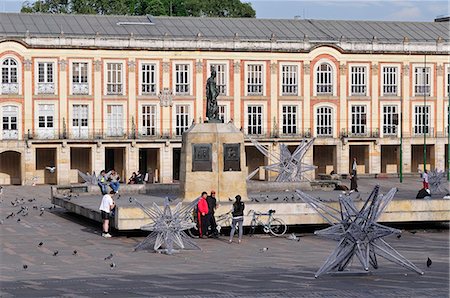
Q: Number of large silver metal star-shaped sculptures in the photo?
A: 5